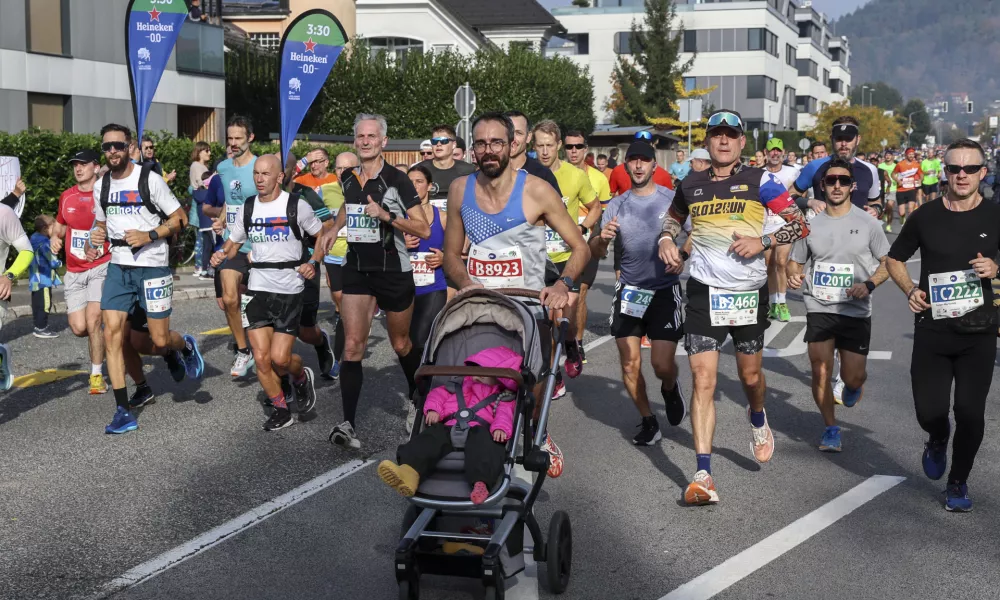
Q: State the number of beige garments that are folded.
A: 0